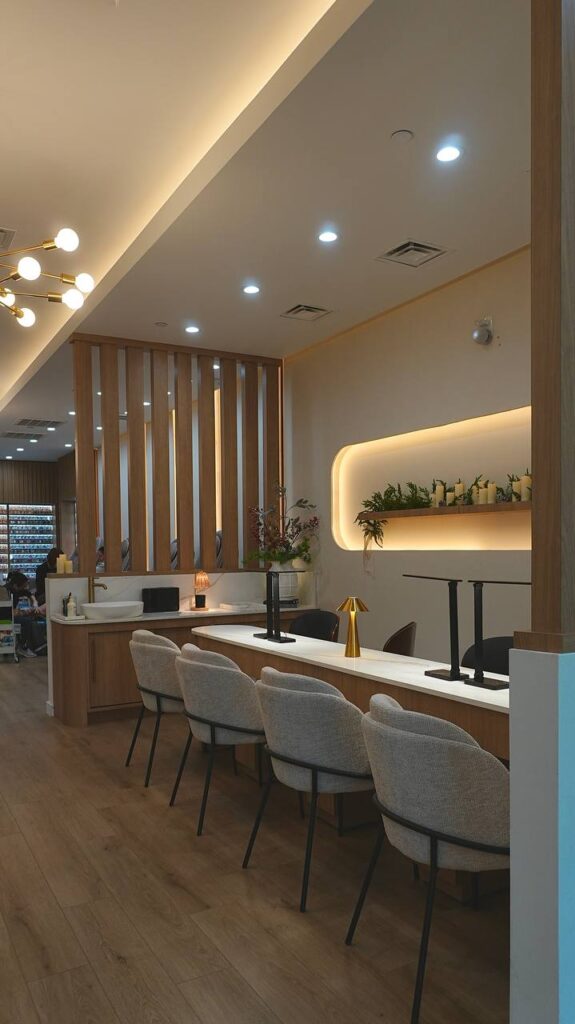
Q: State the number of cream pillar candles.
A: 13